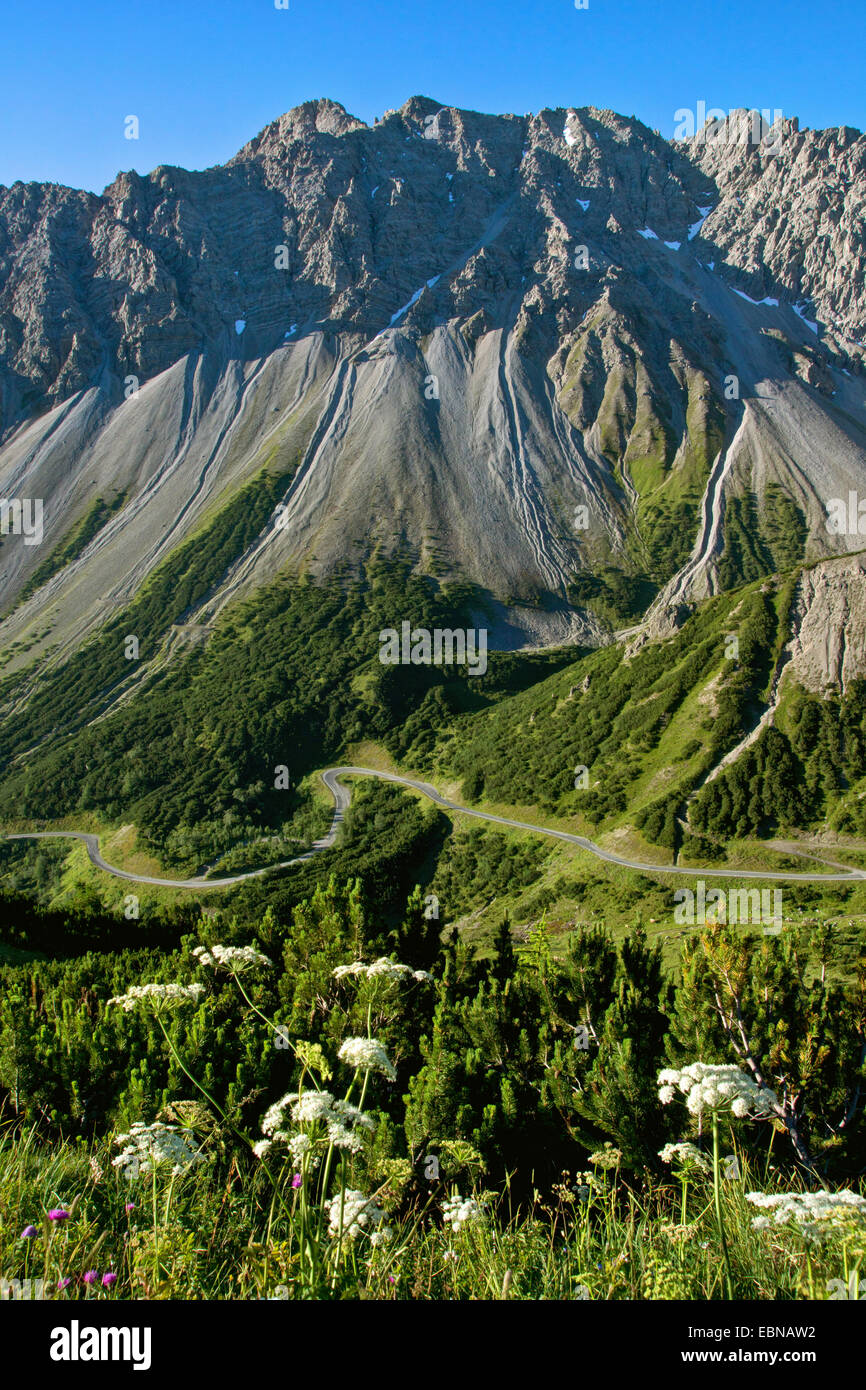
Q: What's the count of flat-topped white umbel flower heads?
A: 11